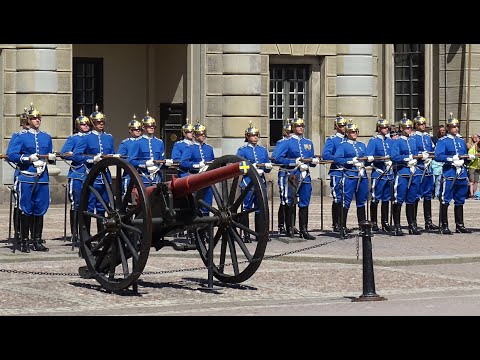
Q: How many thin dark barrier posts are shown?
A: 1